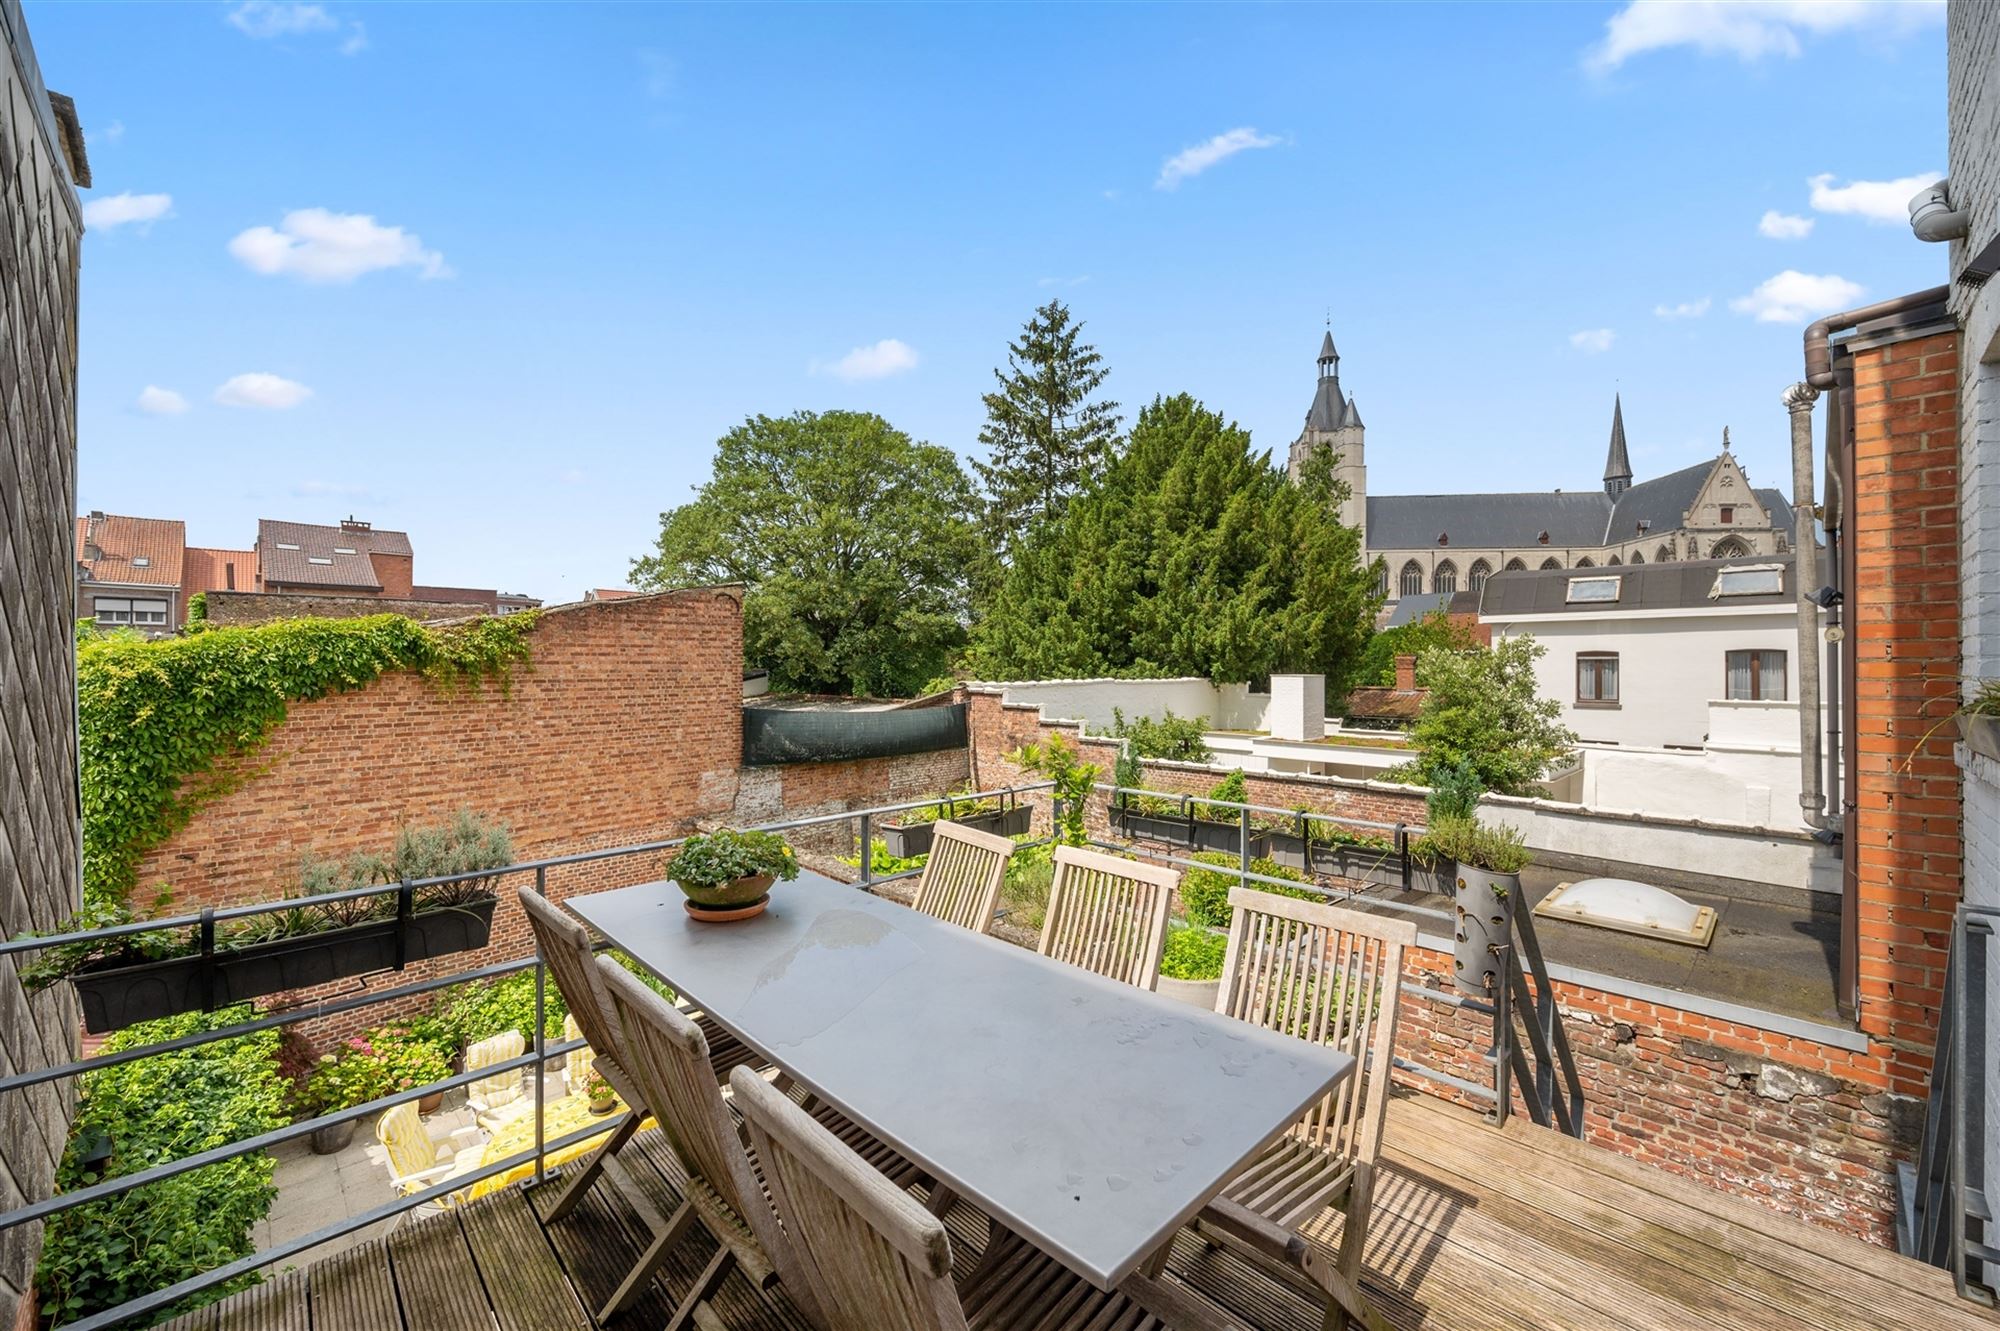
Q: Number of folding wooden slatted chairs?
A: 6